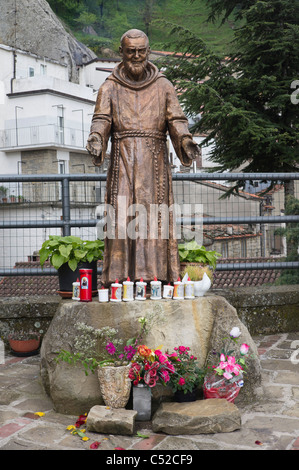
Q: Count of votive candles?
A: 10